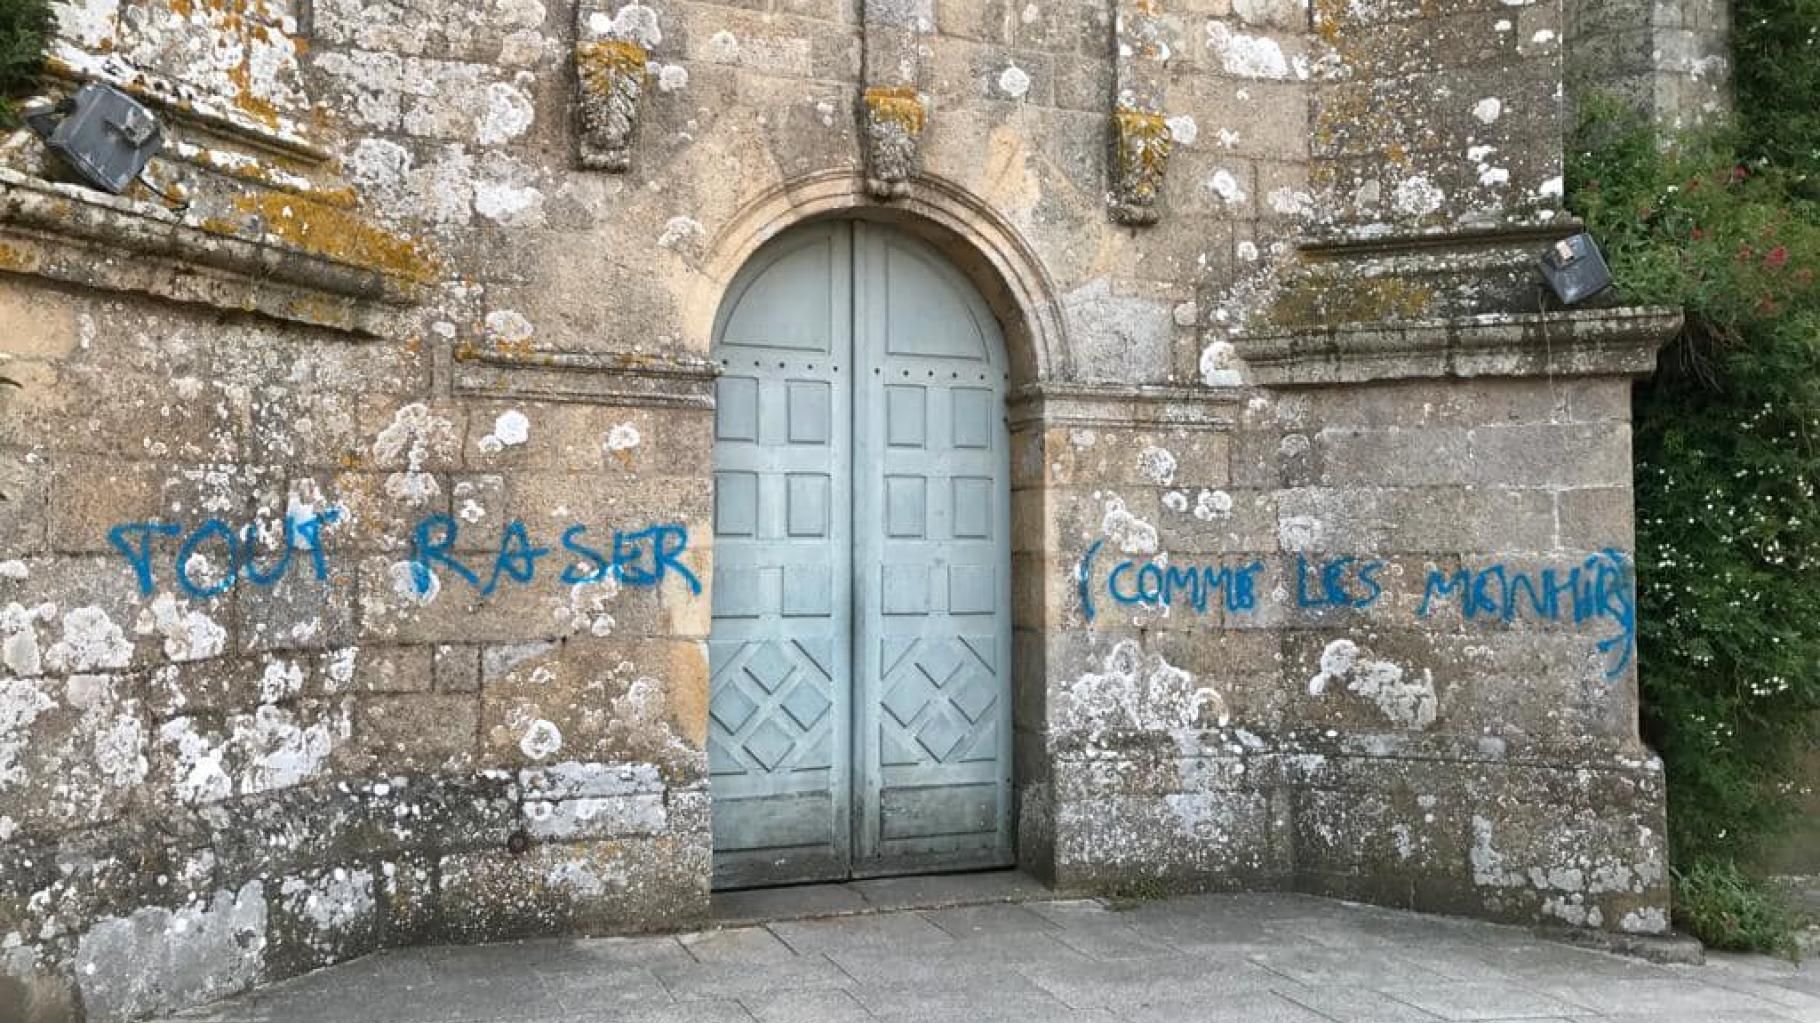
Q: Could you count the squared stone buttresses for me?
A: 2